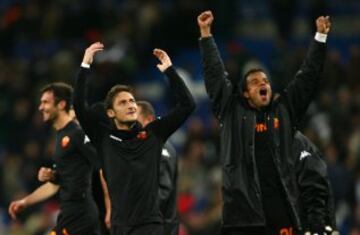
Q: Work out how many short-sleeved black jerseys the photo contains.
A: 1